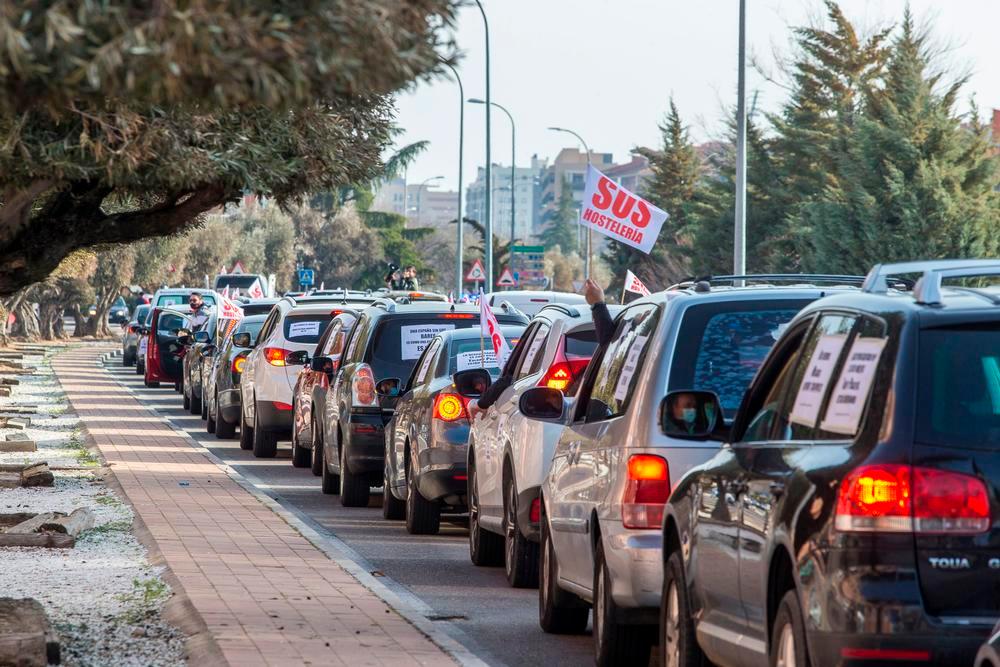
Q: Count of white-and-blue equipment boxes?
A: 0